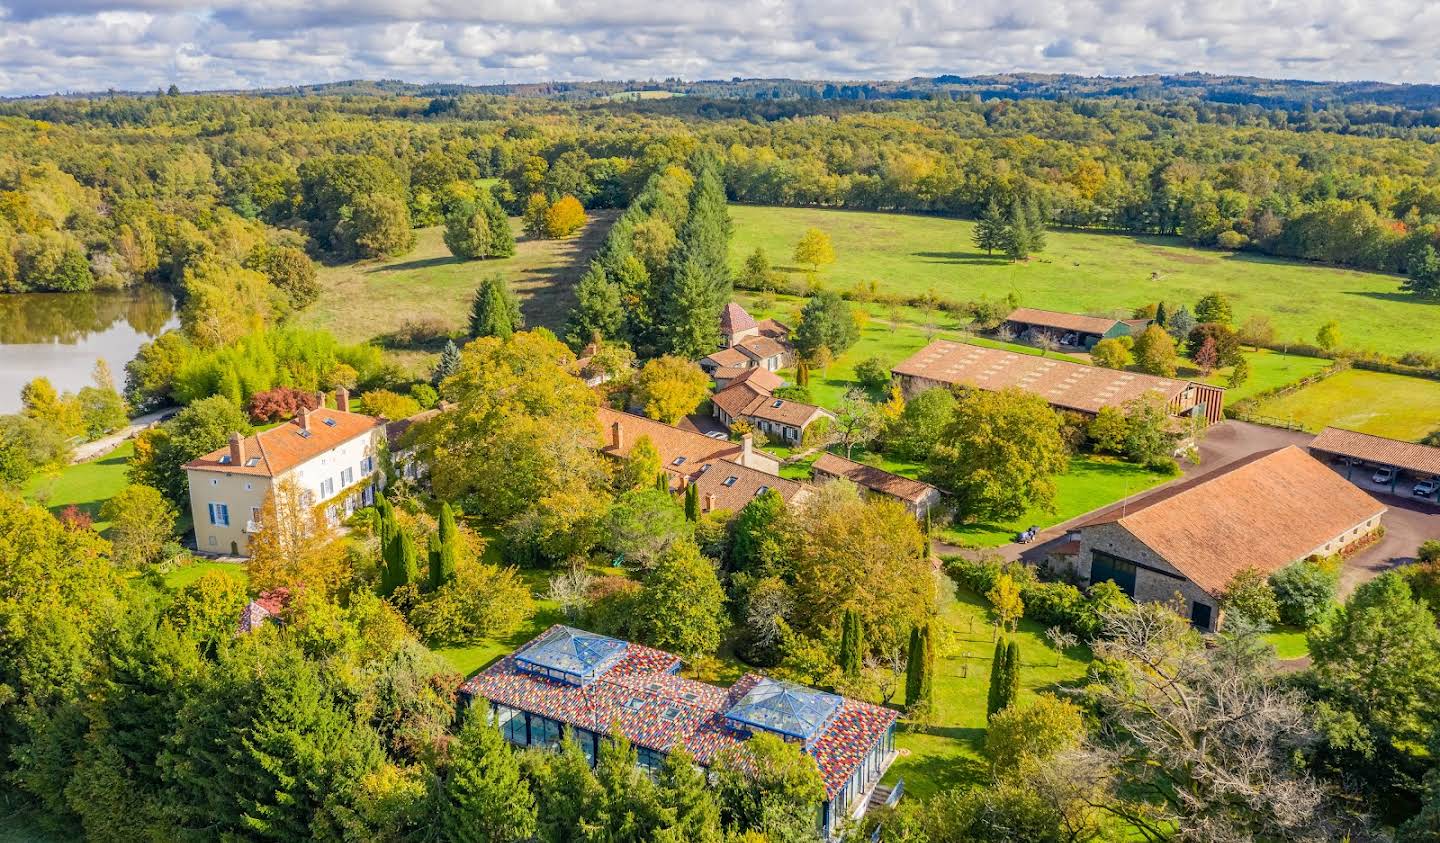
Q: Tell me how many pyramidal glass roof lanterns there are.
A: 2